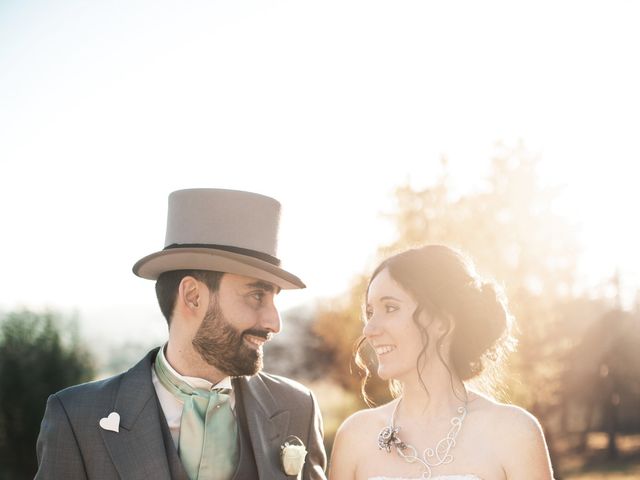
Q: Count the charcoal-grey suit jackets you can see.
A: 1